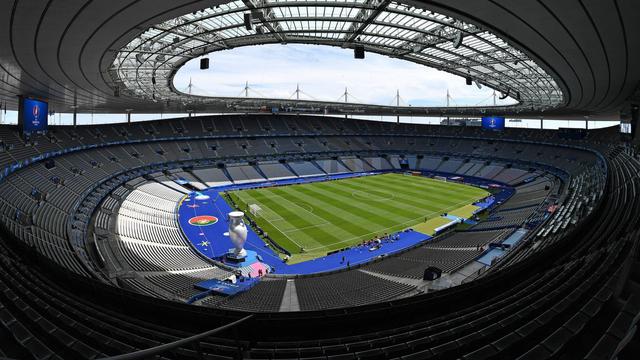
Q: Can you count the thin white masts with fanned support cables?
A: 7